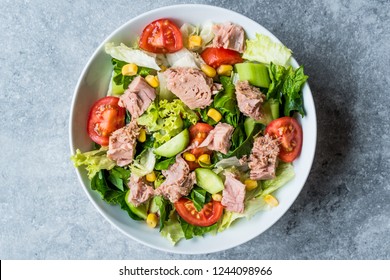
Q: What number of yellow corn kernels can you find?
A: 14